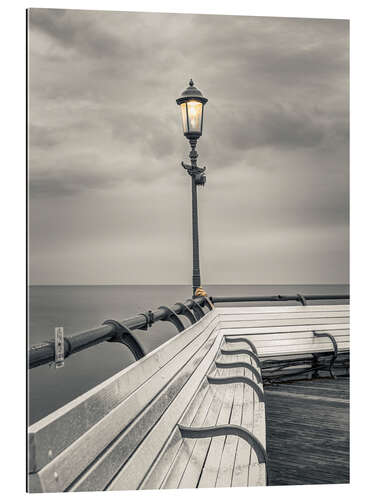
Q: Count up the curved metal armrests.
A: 6